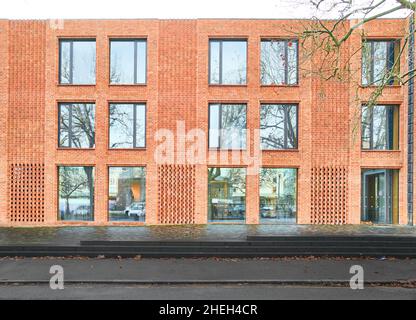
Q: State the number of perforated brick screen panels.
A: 3